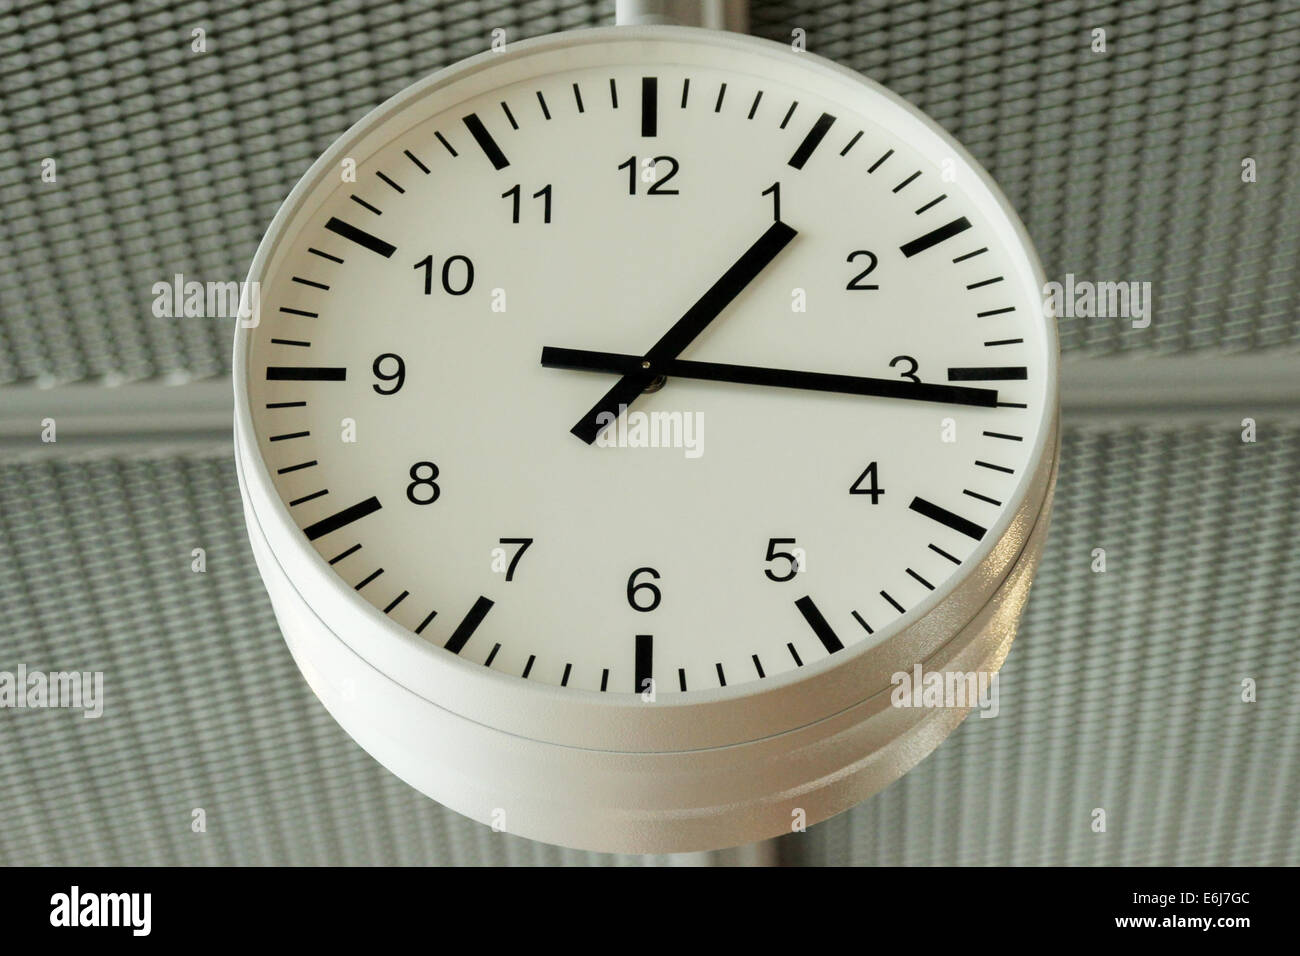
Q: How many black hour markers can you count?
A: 12